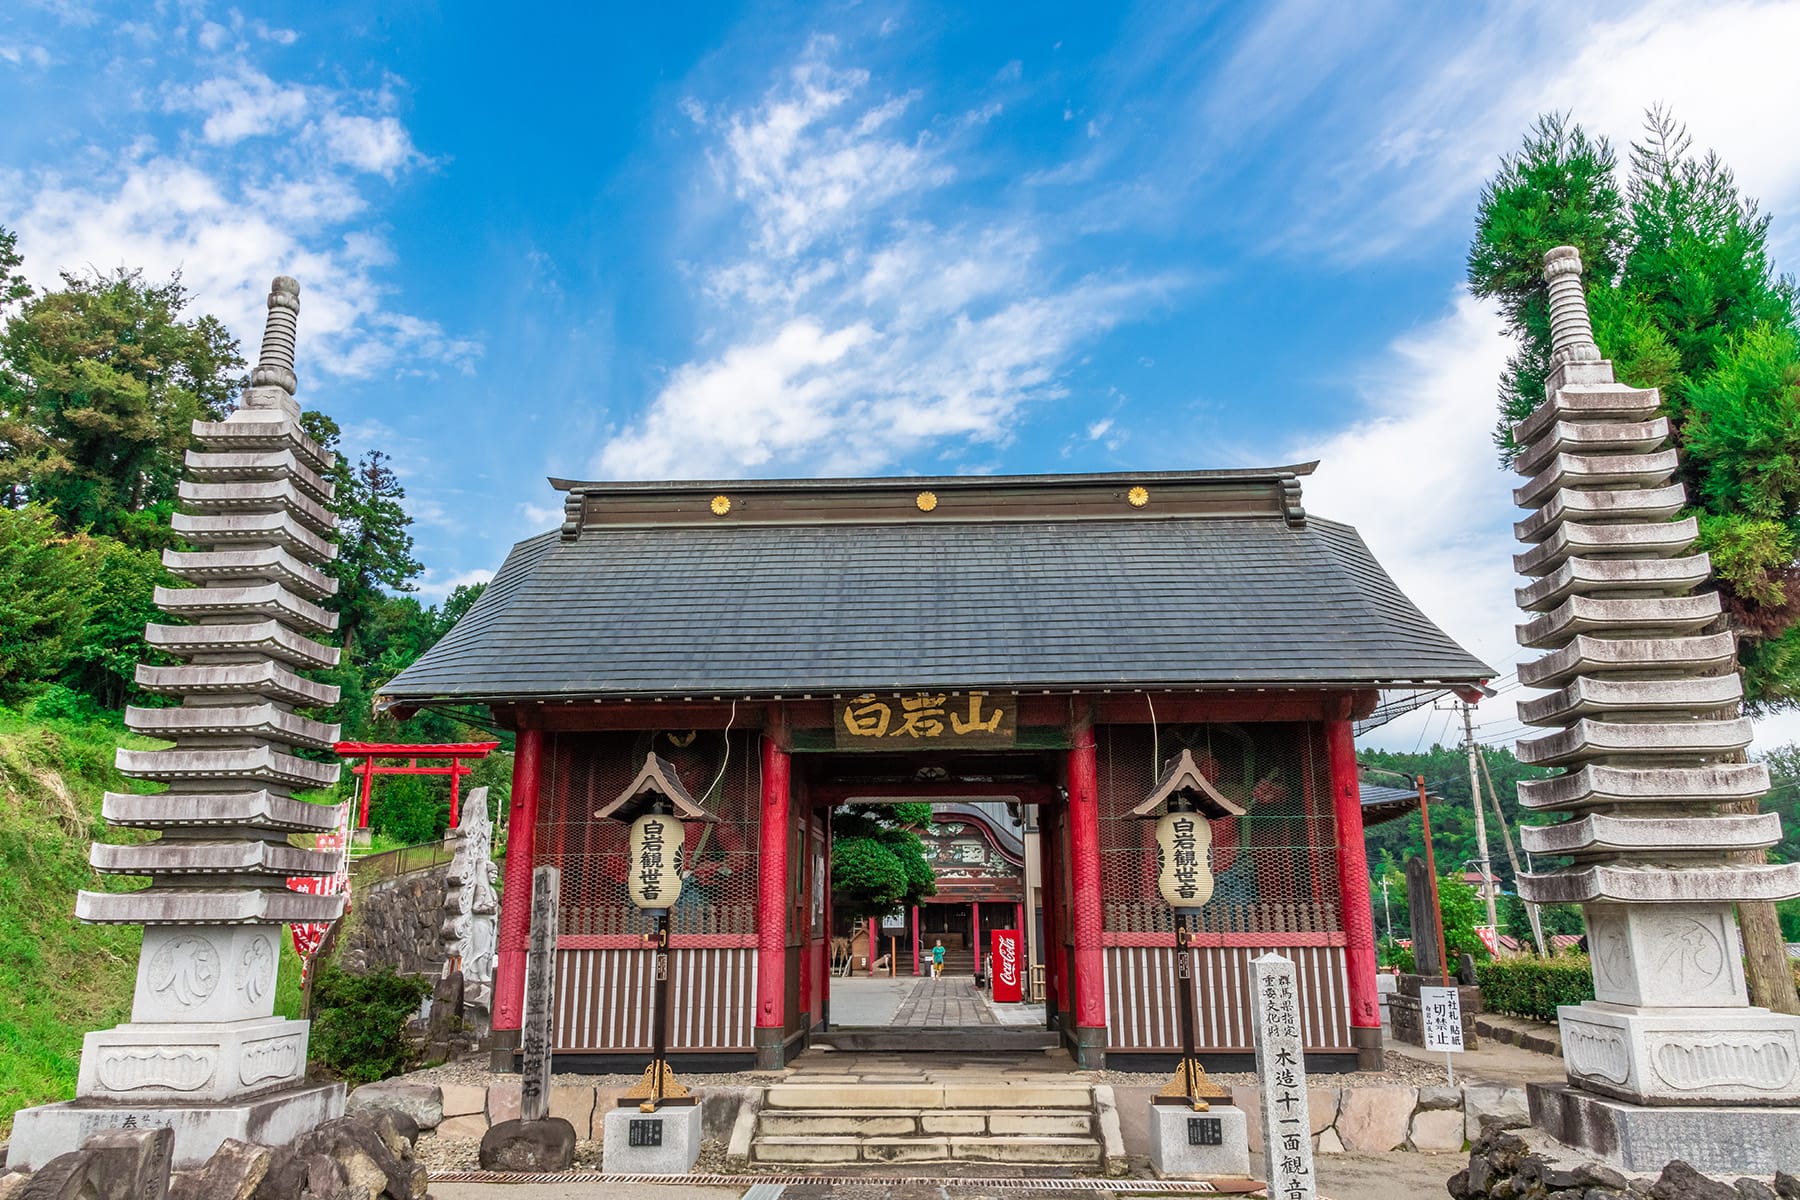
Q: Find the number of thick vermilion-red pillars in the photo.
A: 4